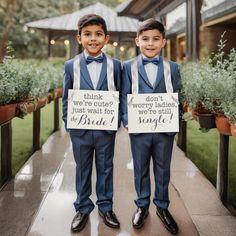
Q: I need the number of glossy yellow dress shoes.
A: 0